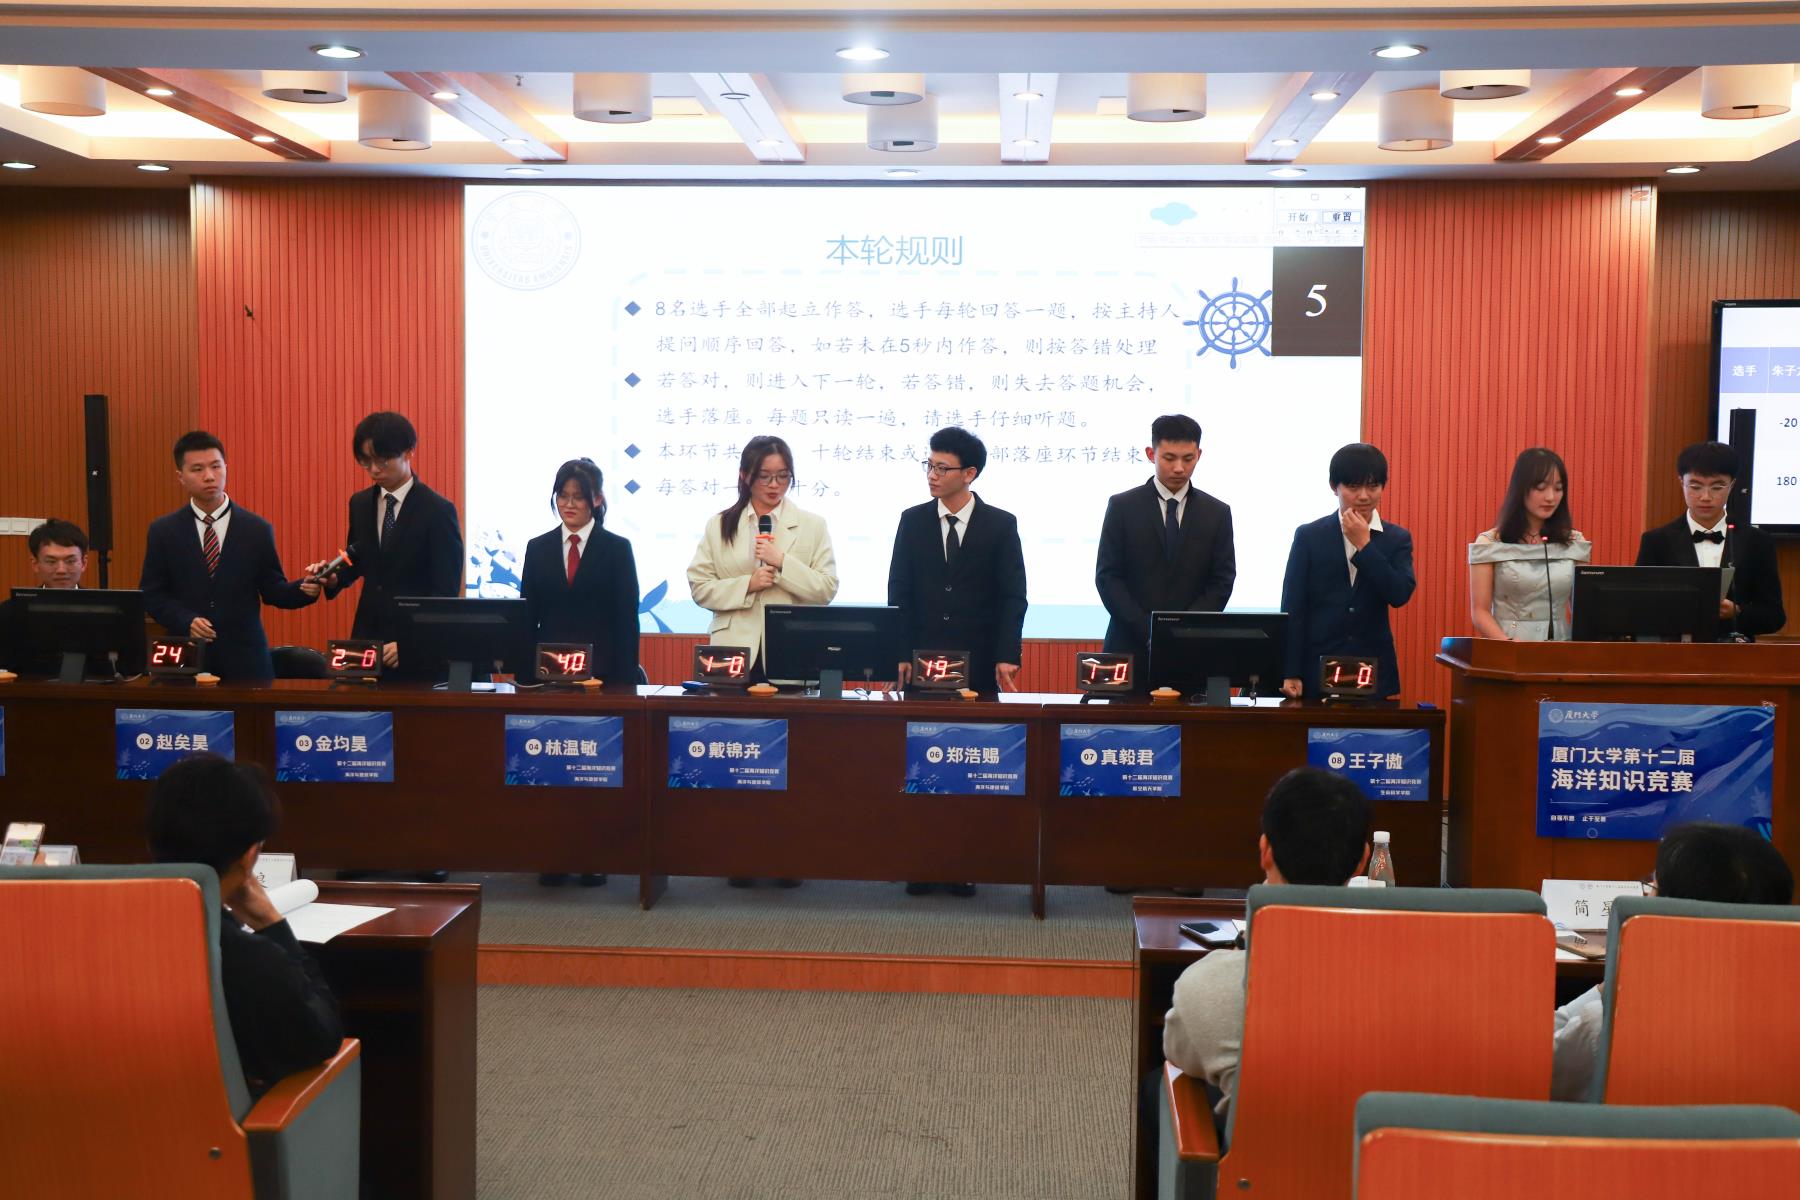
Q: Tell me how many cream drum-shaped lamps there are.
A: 10